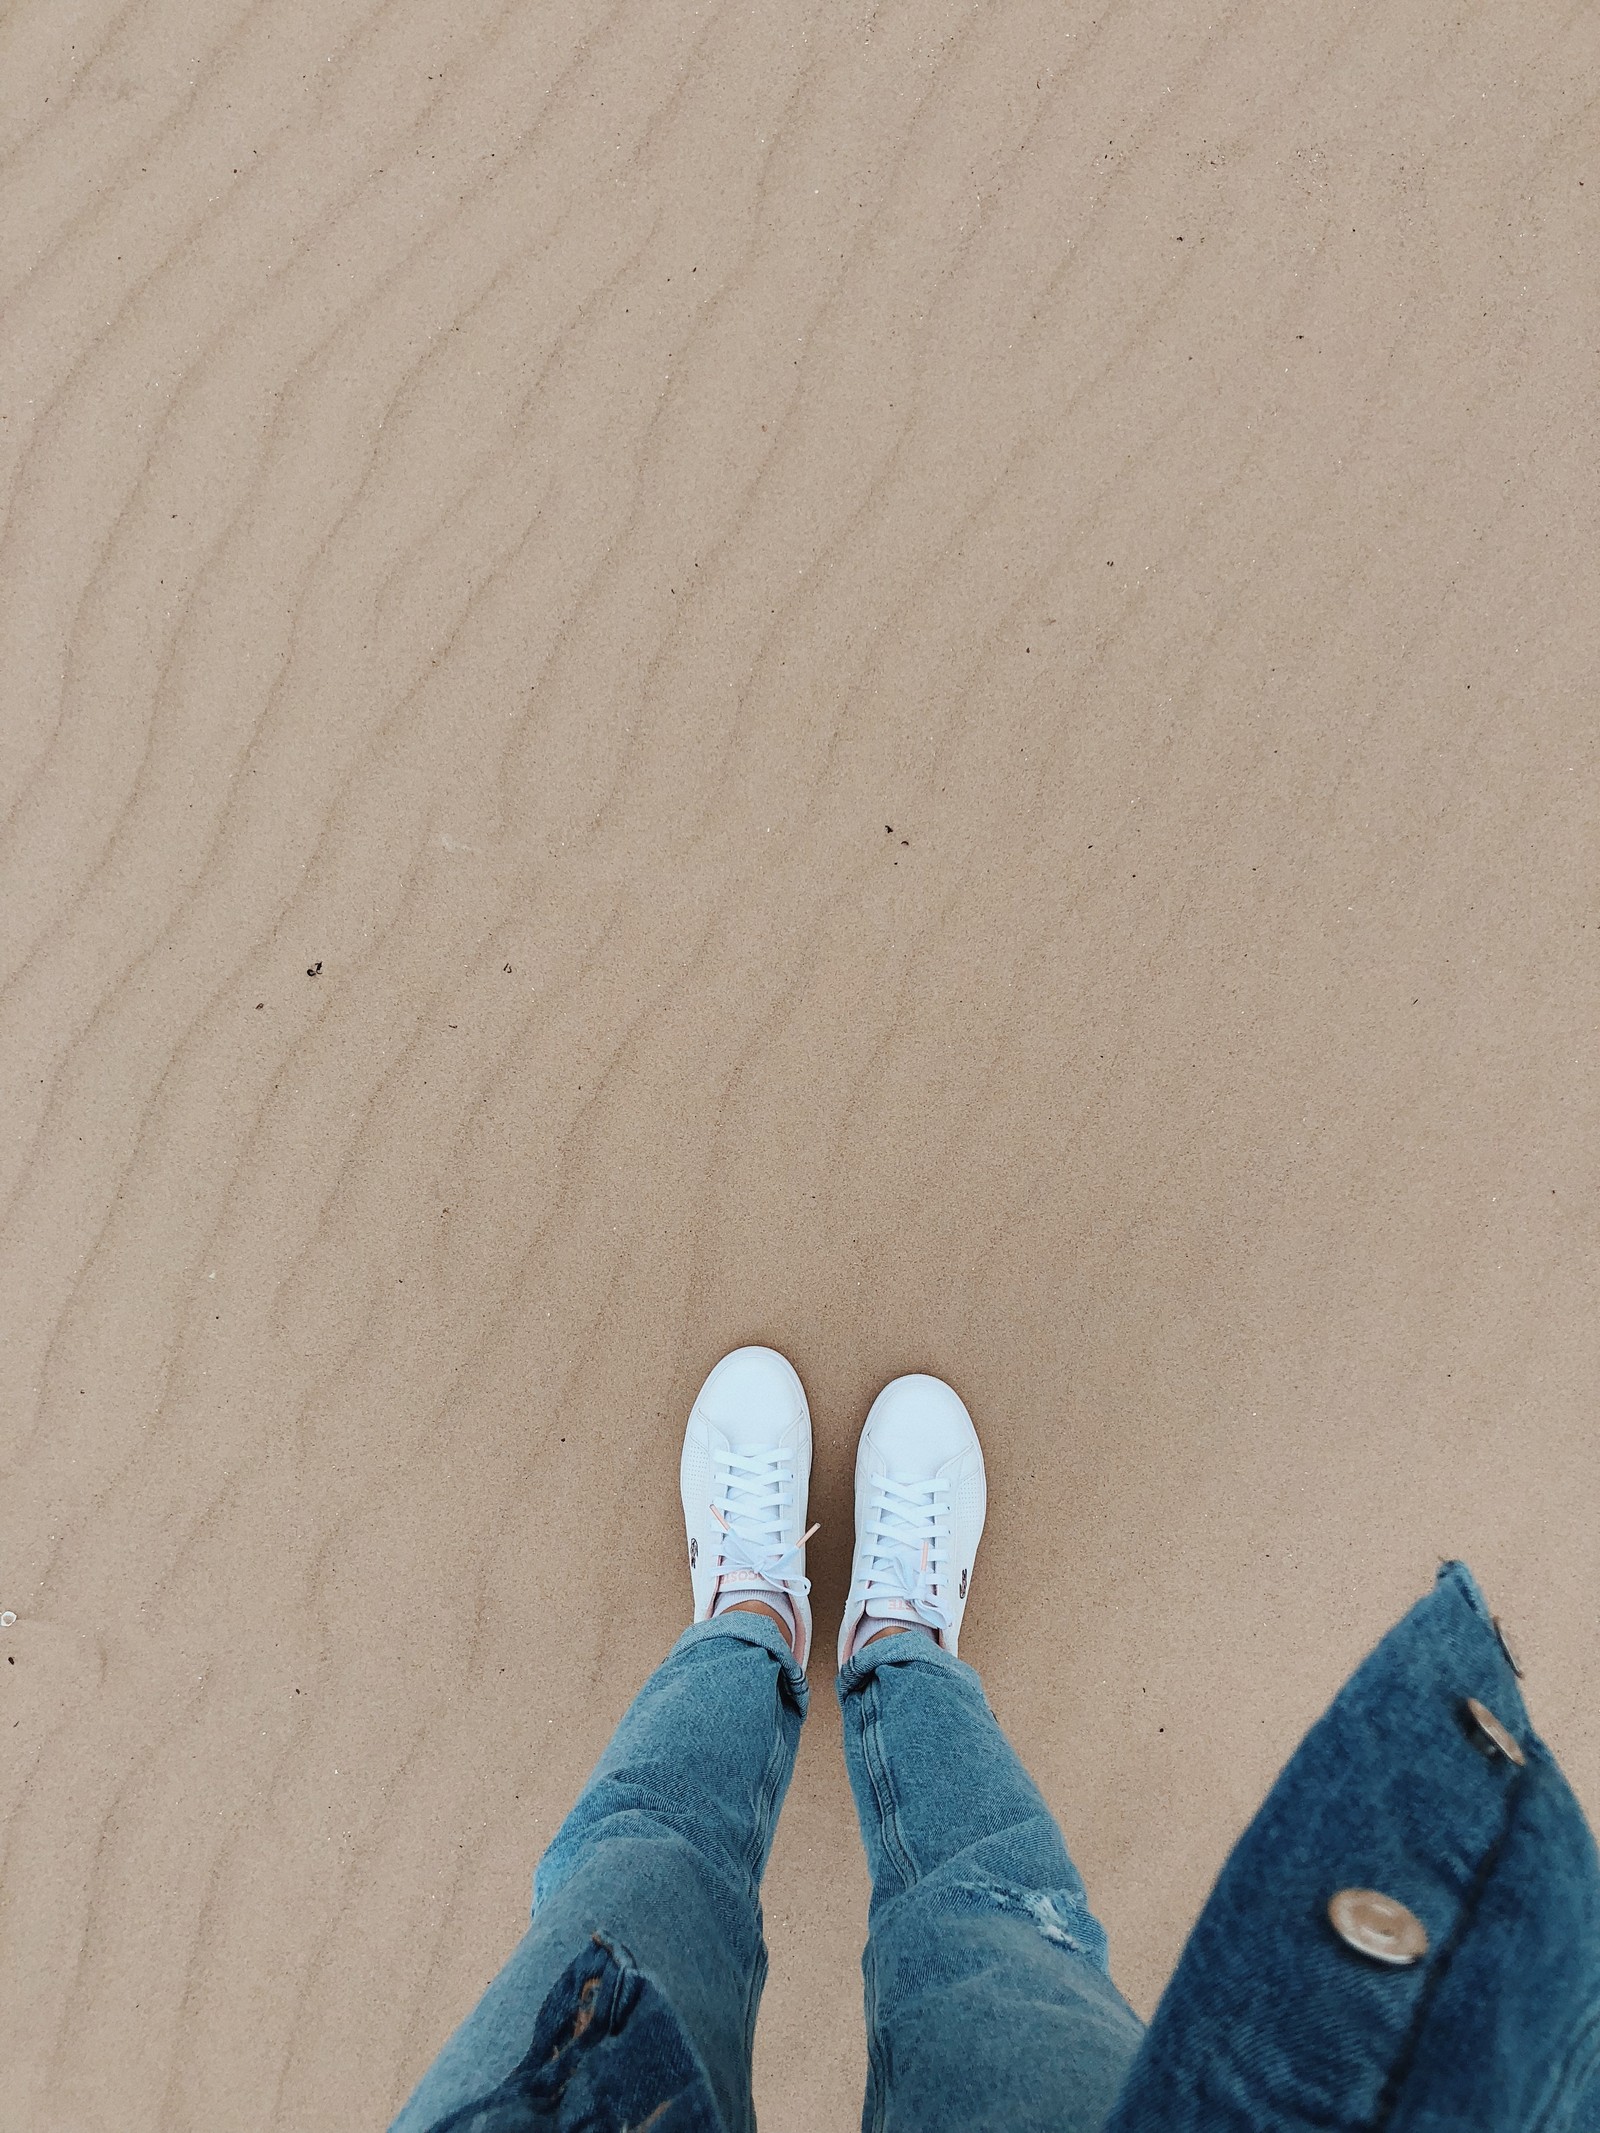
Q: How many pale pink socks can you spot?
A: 2